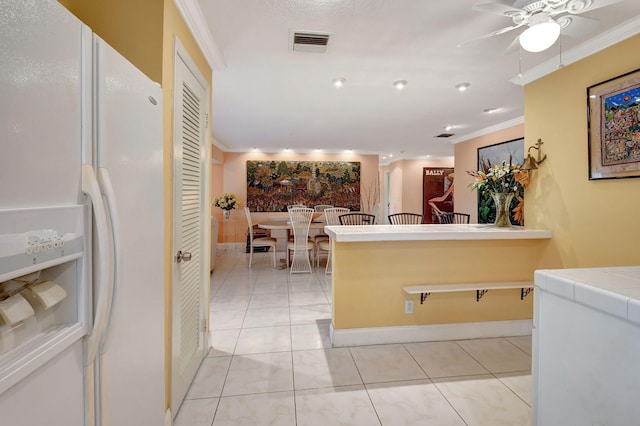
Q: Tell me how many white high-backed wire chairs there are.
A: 5